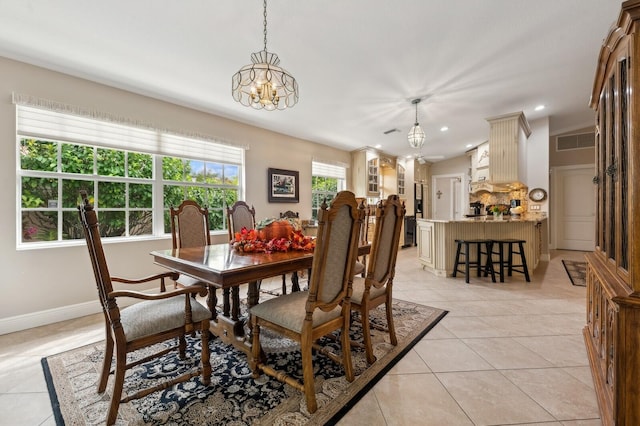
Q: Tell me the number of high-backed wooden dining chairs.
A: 6